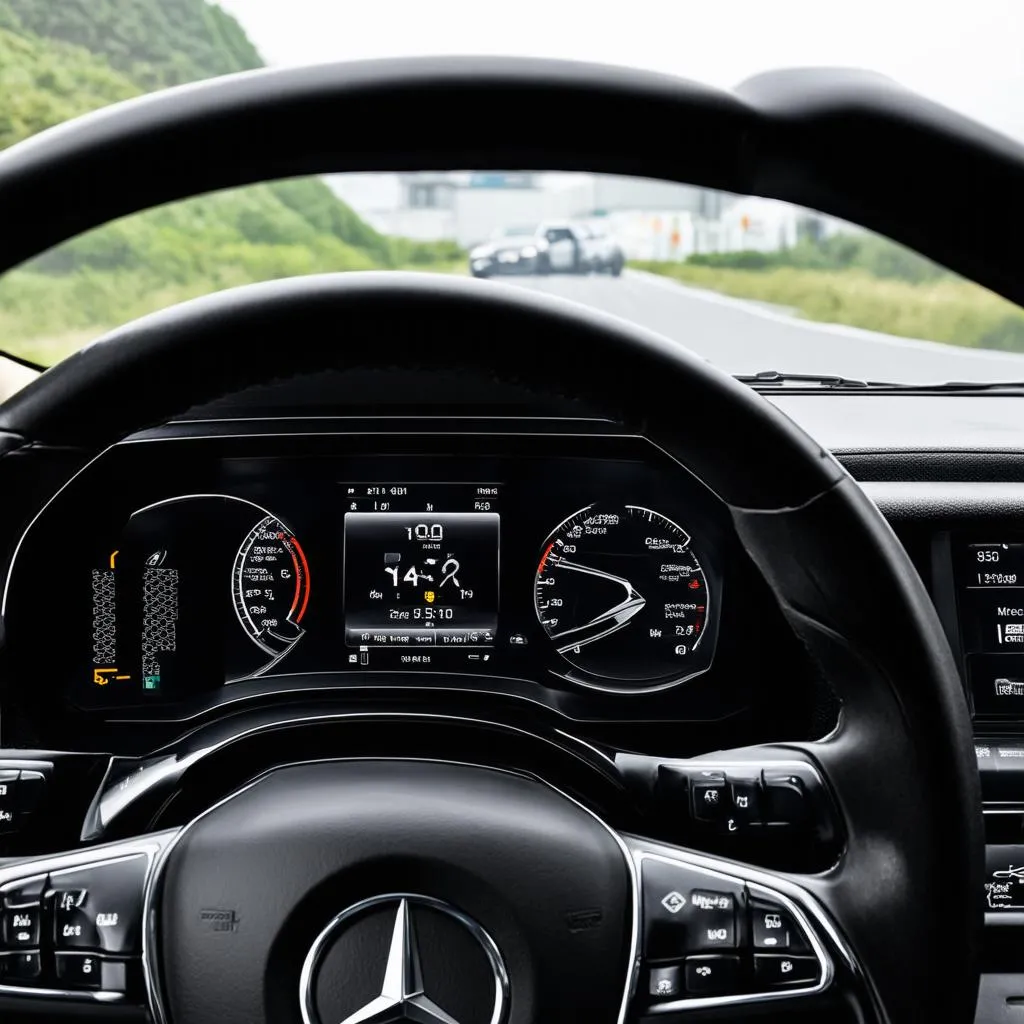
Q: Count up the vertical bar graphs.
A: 2